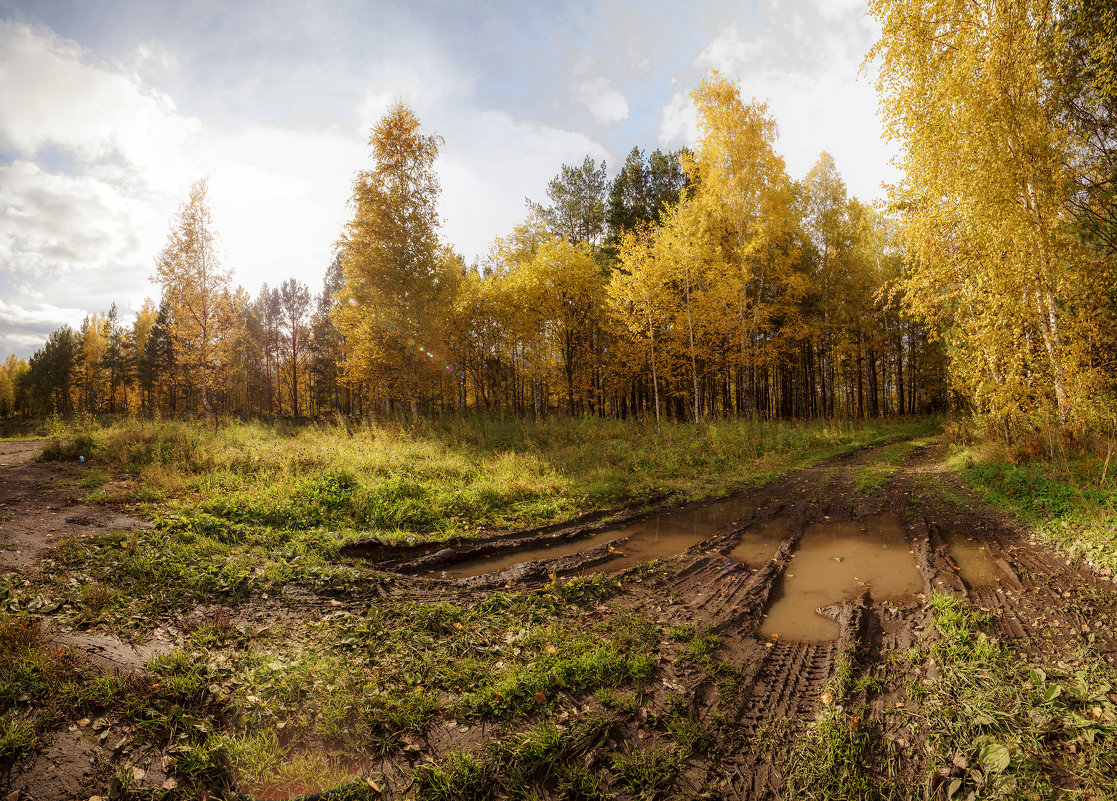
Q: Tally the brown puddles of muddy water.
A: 4